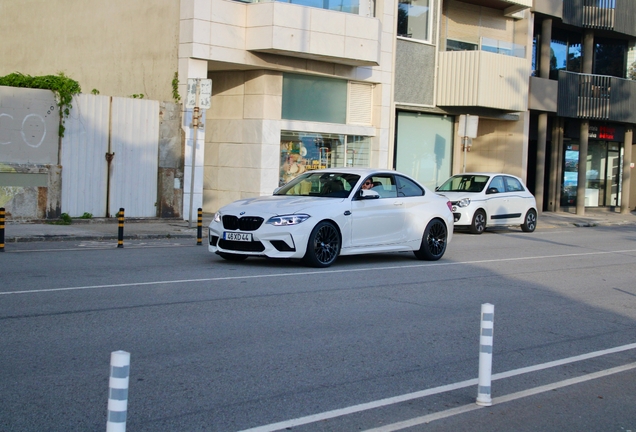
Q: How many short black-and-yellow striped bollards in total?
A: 3